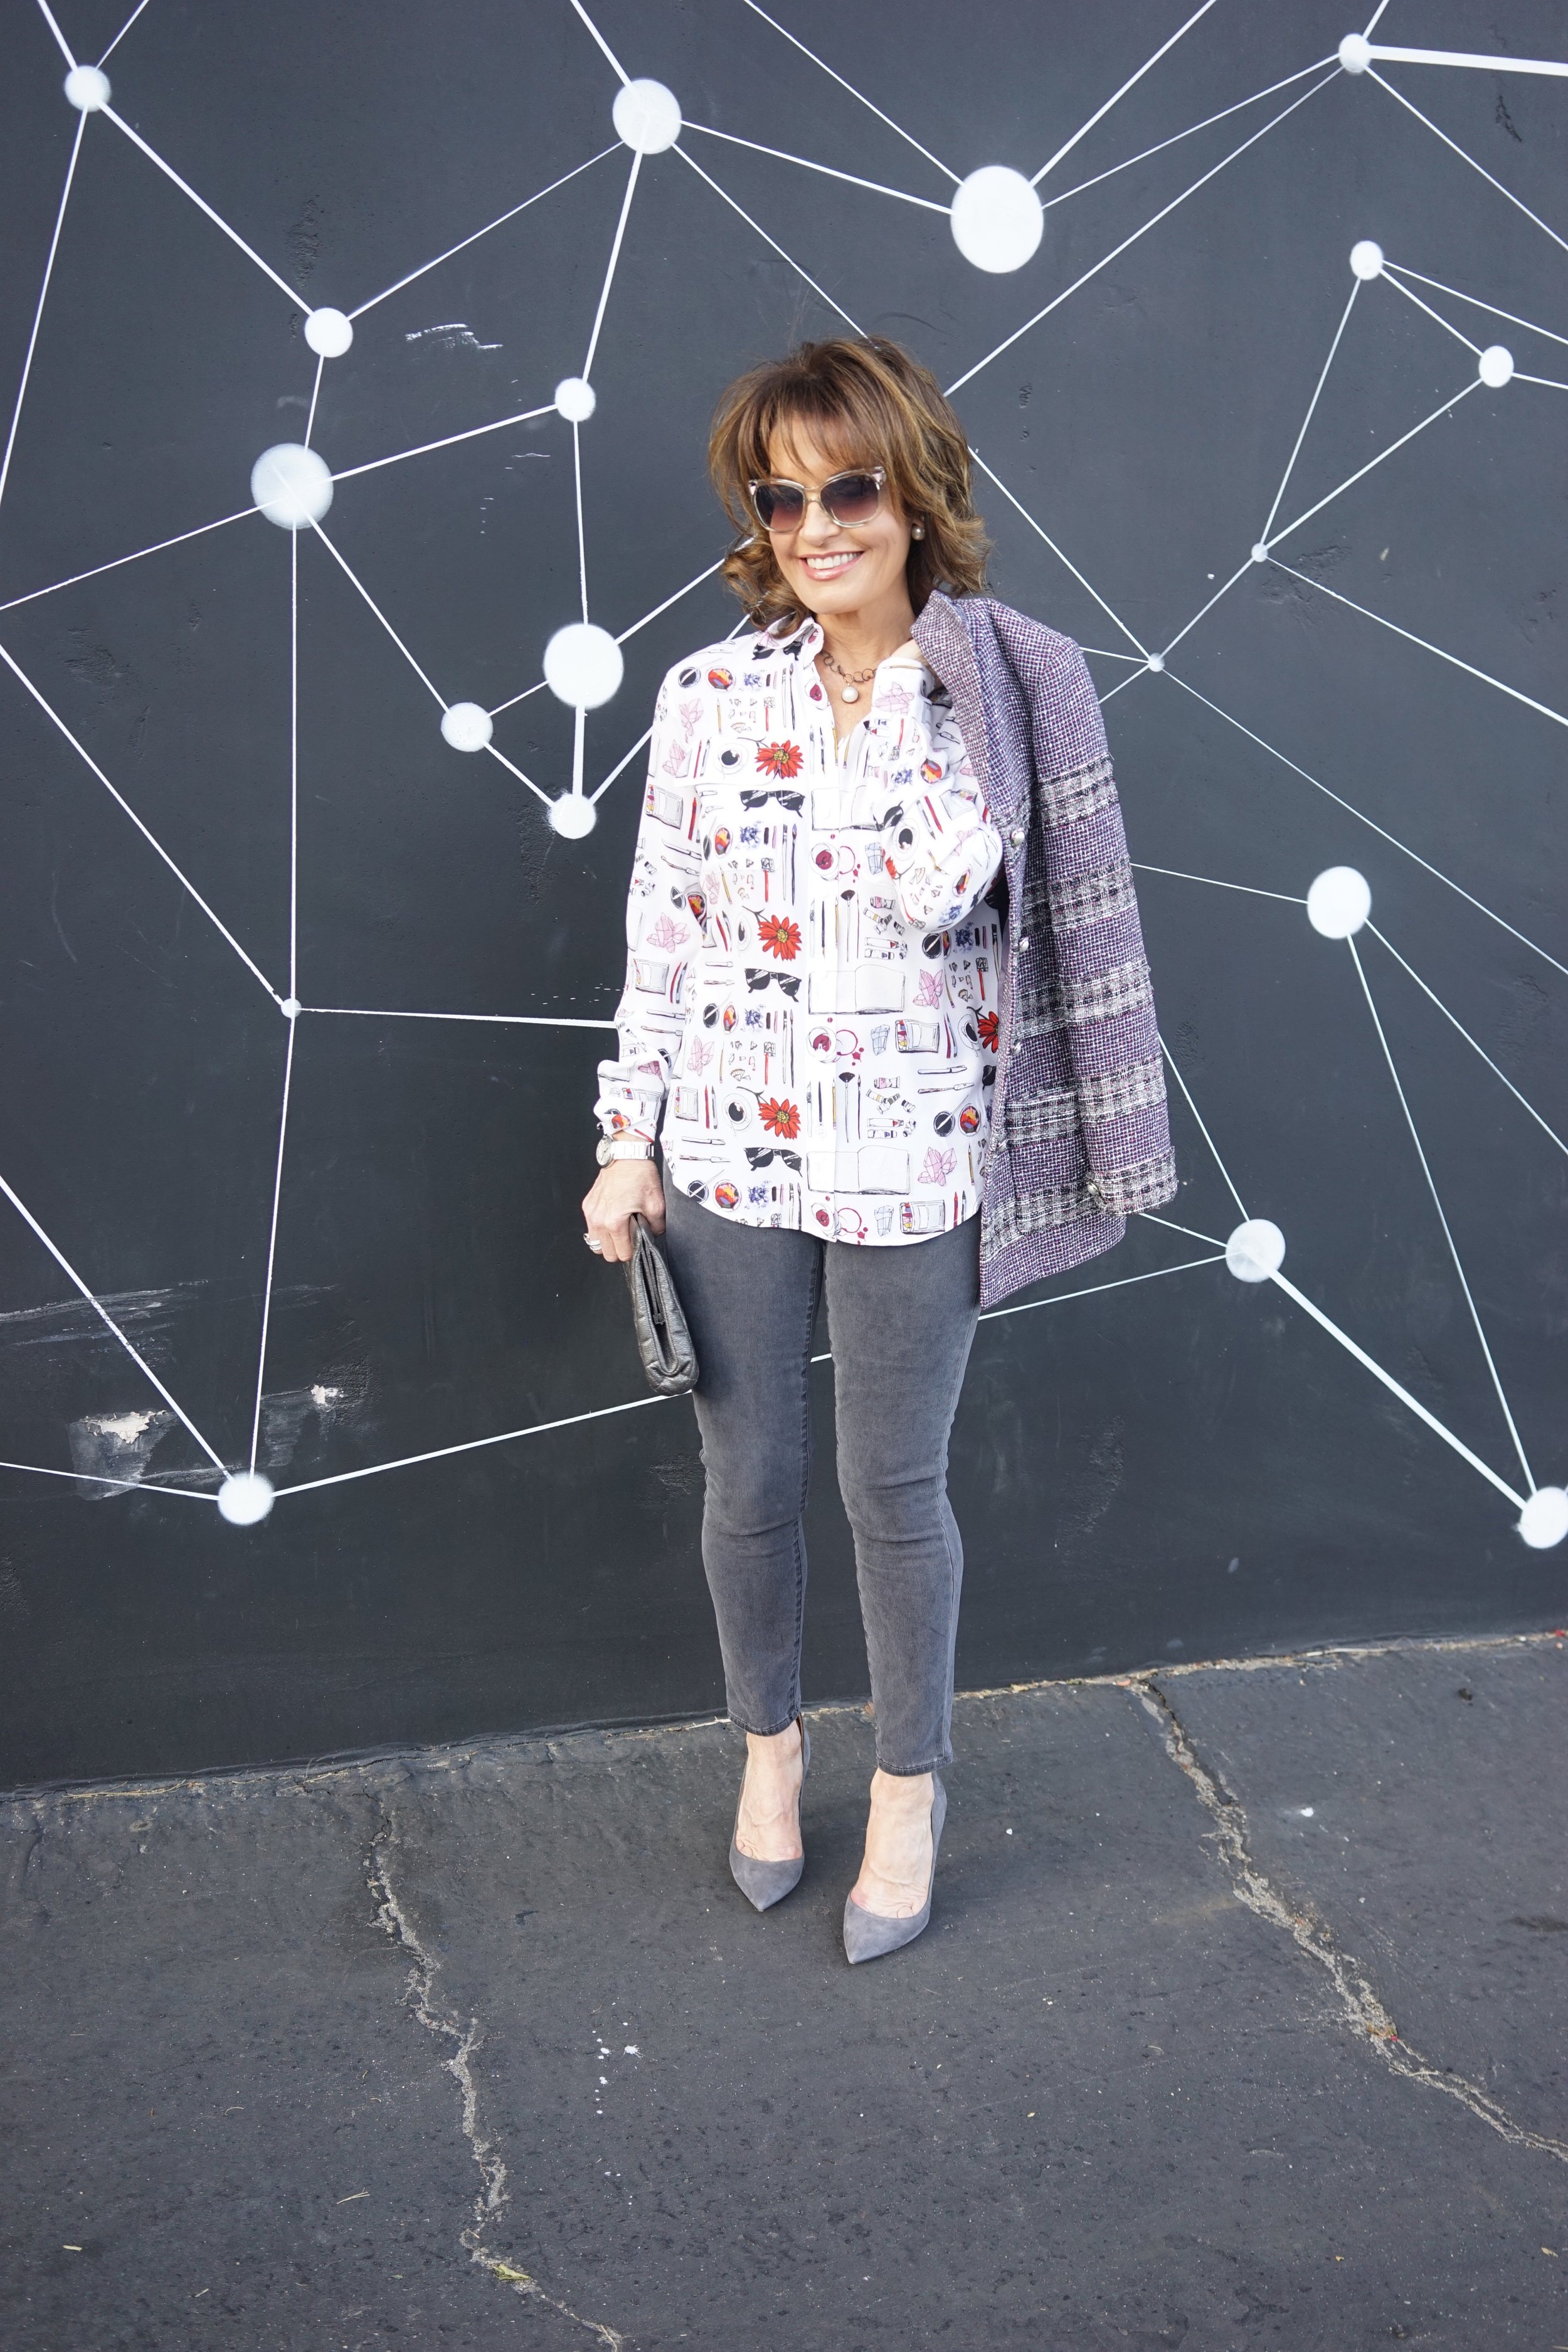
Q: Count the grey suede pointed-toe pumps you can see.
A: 2